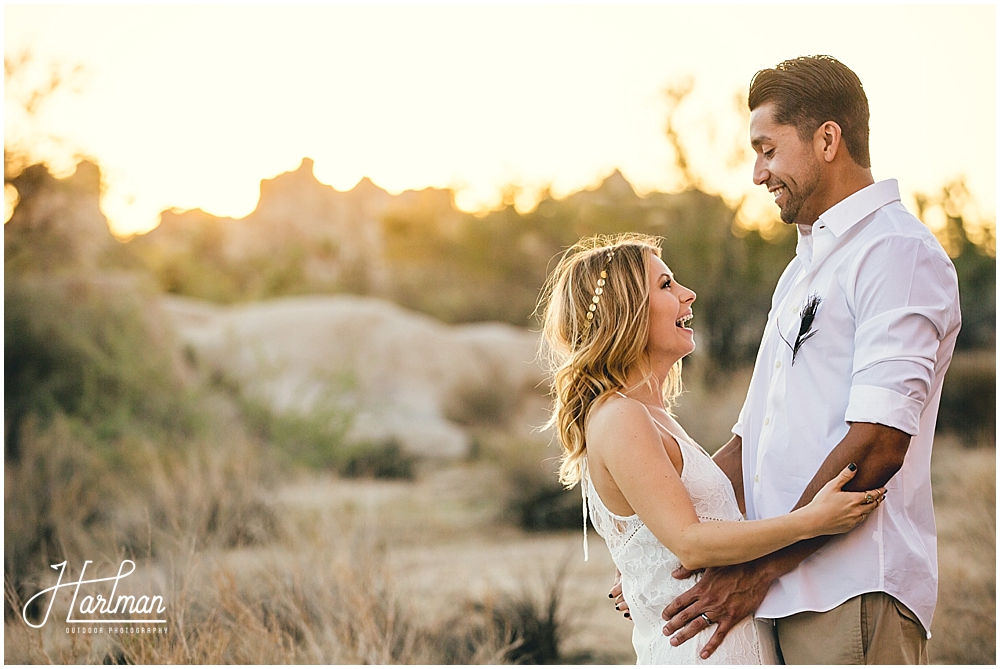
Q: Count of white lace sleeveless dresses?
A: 1